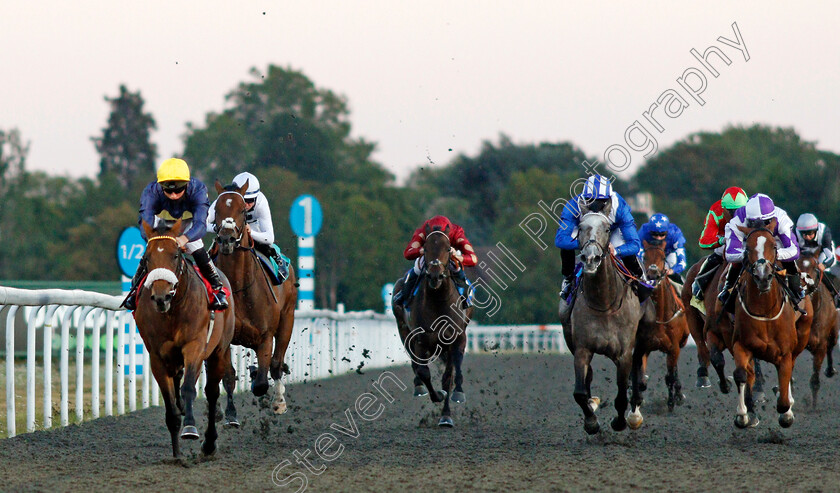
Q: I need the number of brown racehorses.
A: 7